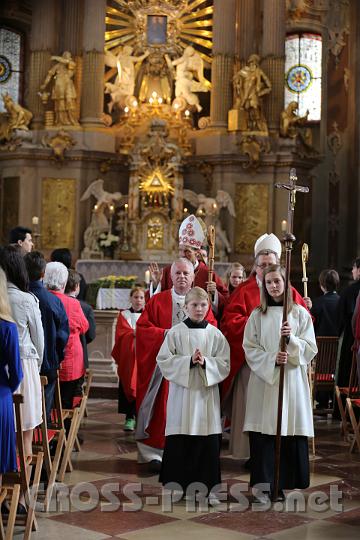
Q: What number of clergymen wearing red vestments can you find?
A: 3